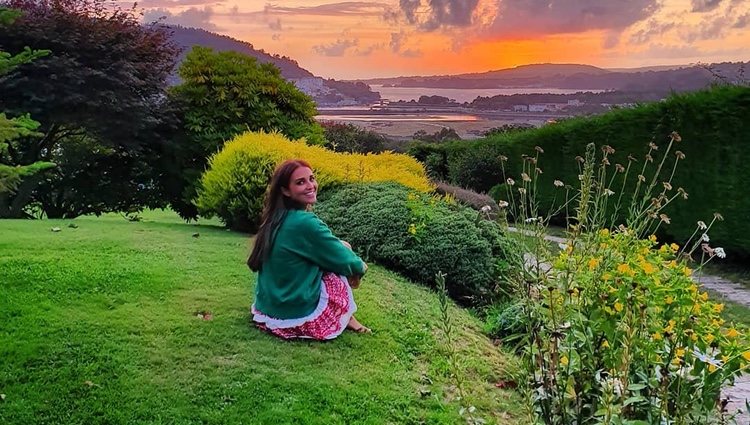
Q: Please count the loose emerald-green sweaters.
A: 1